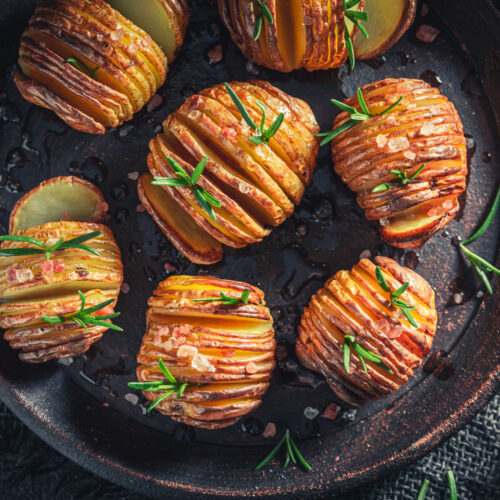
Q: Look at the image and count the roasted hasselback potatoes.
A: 7